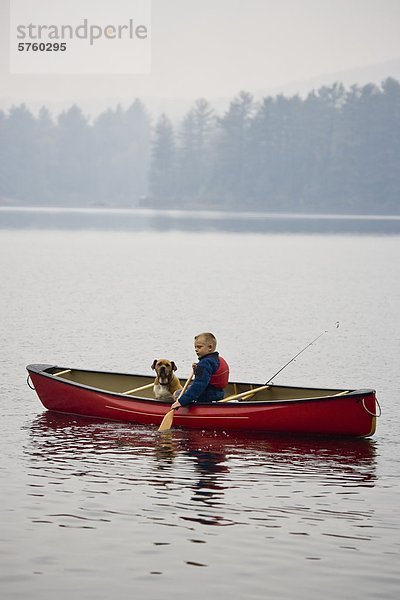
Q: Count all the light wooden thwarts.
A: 4